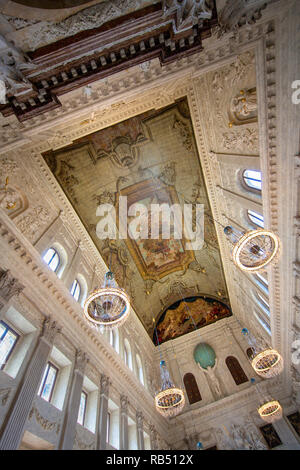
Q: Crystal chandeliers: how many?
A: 5